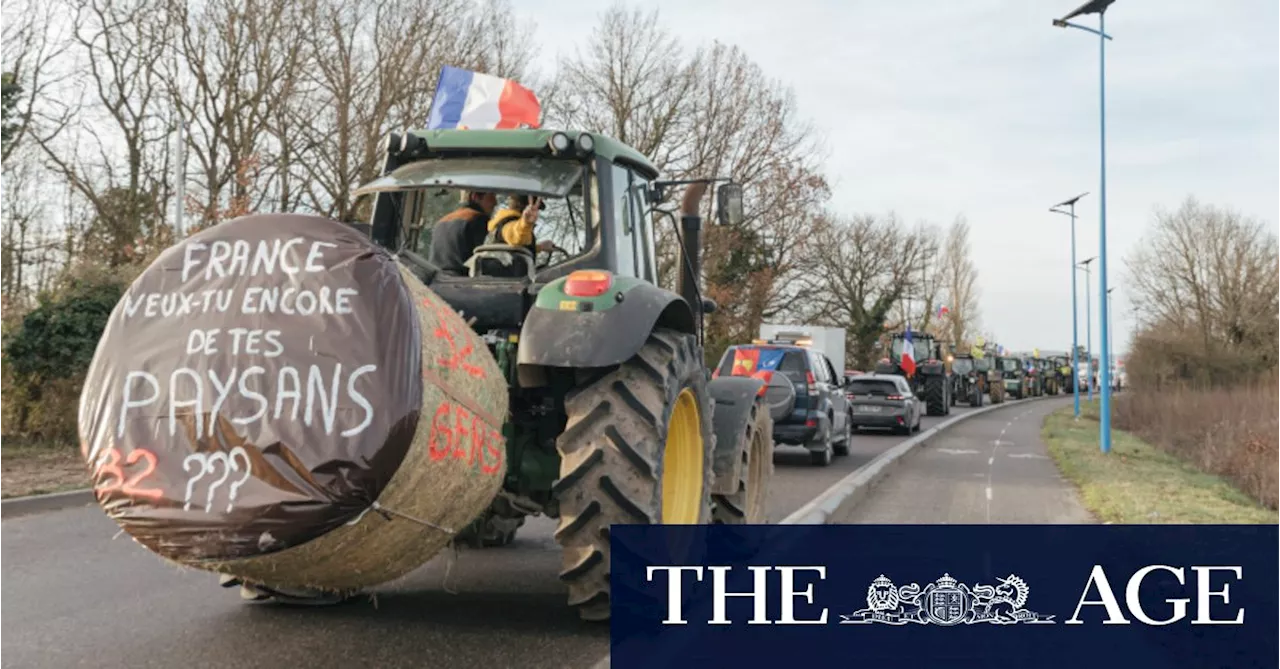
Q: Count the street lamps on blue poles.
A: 4